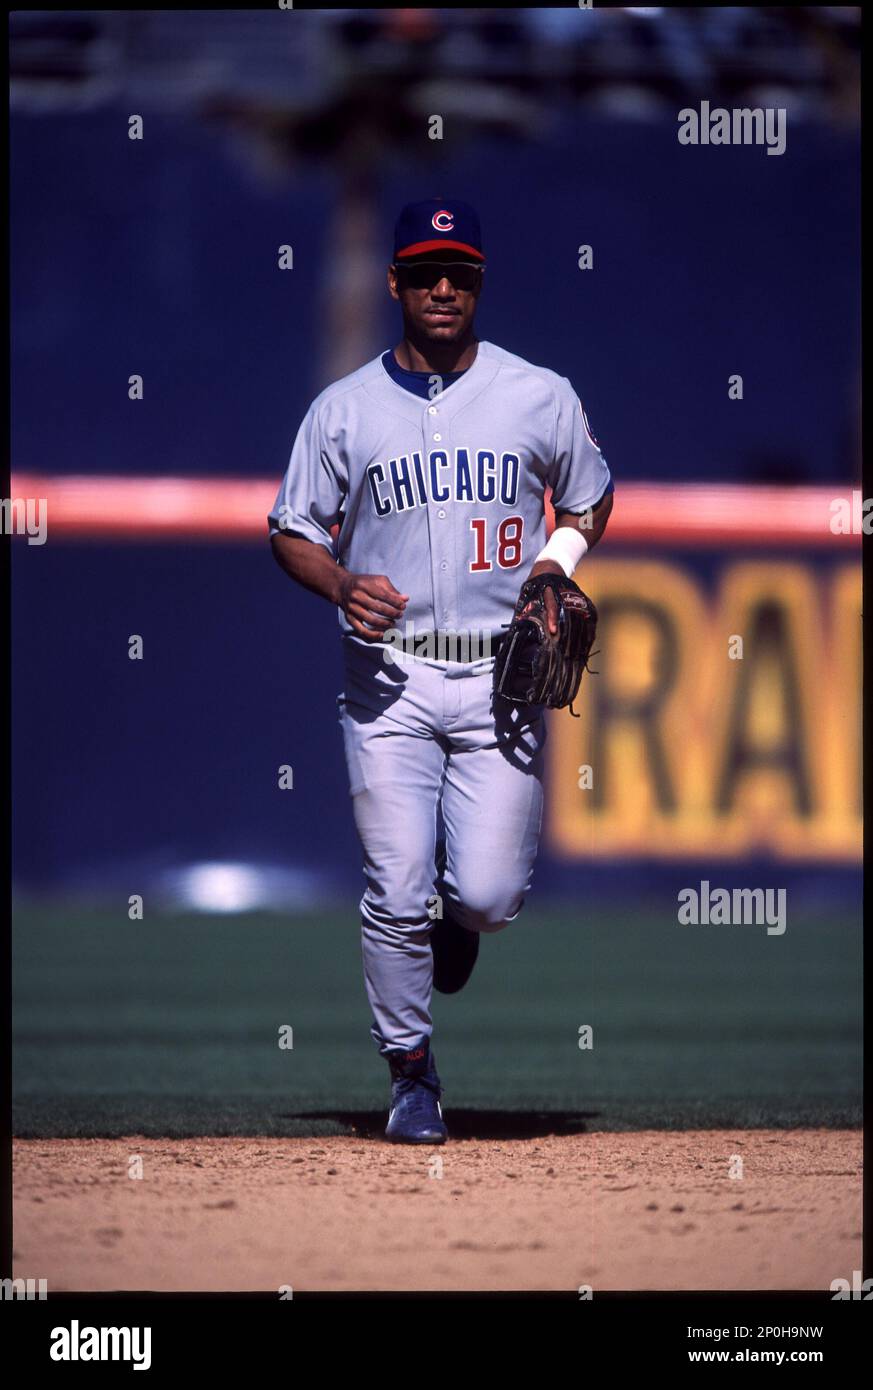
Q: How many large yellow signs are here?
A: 1